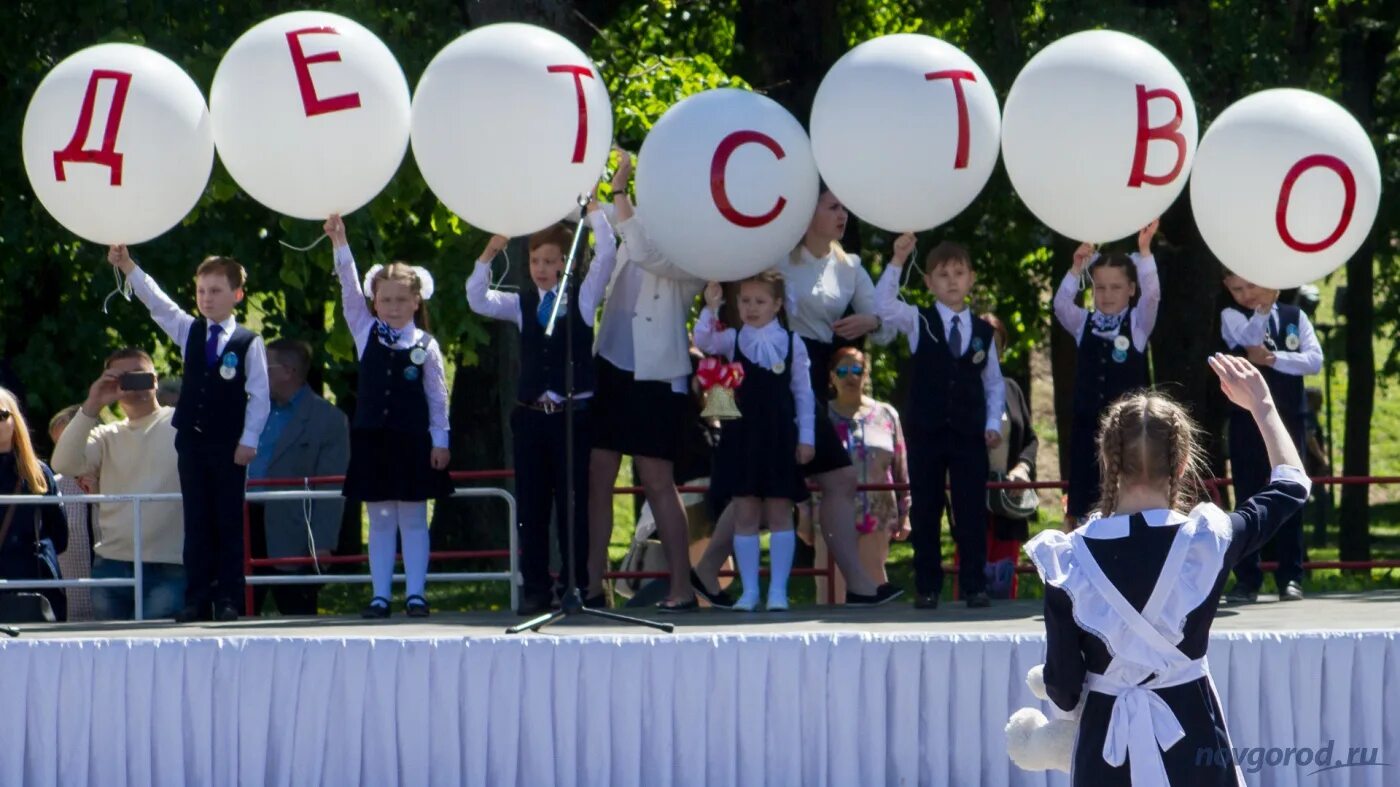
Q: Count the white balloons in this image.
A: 7